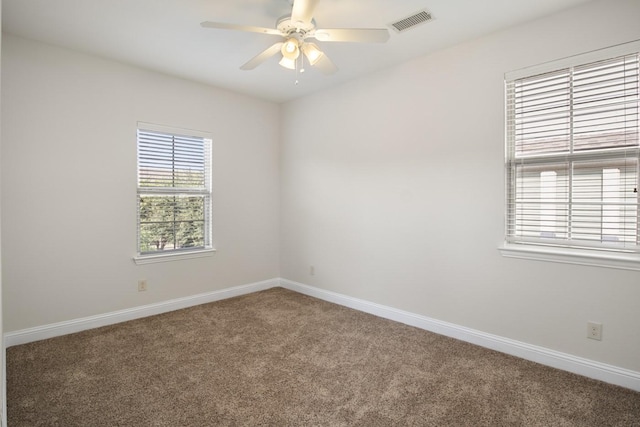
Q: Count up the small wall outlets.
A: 3